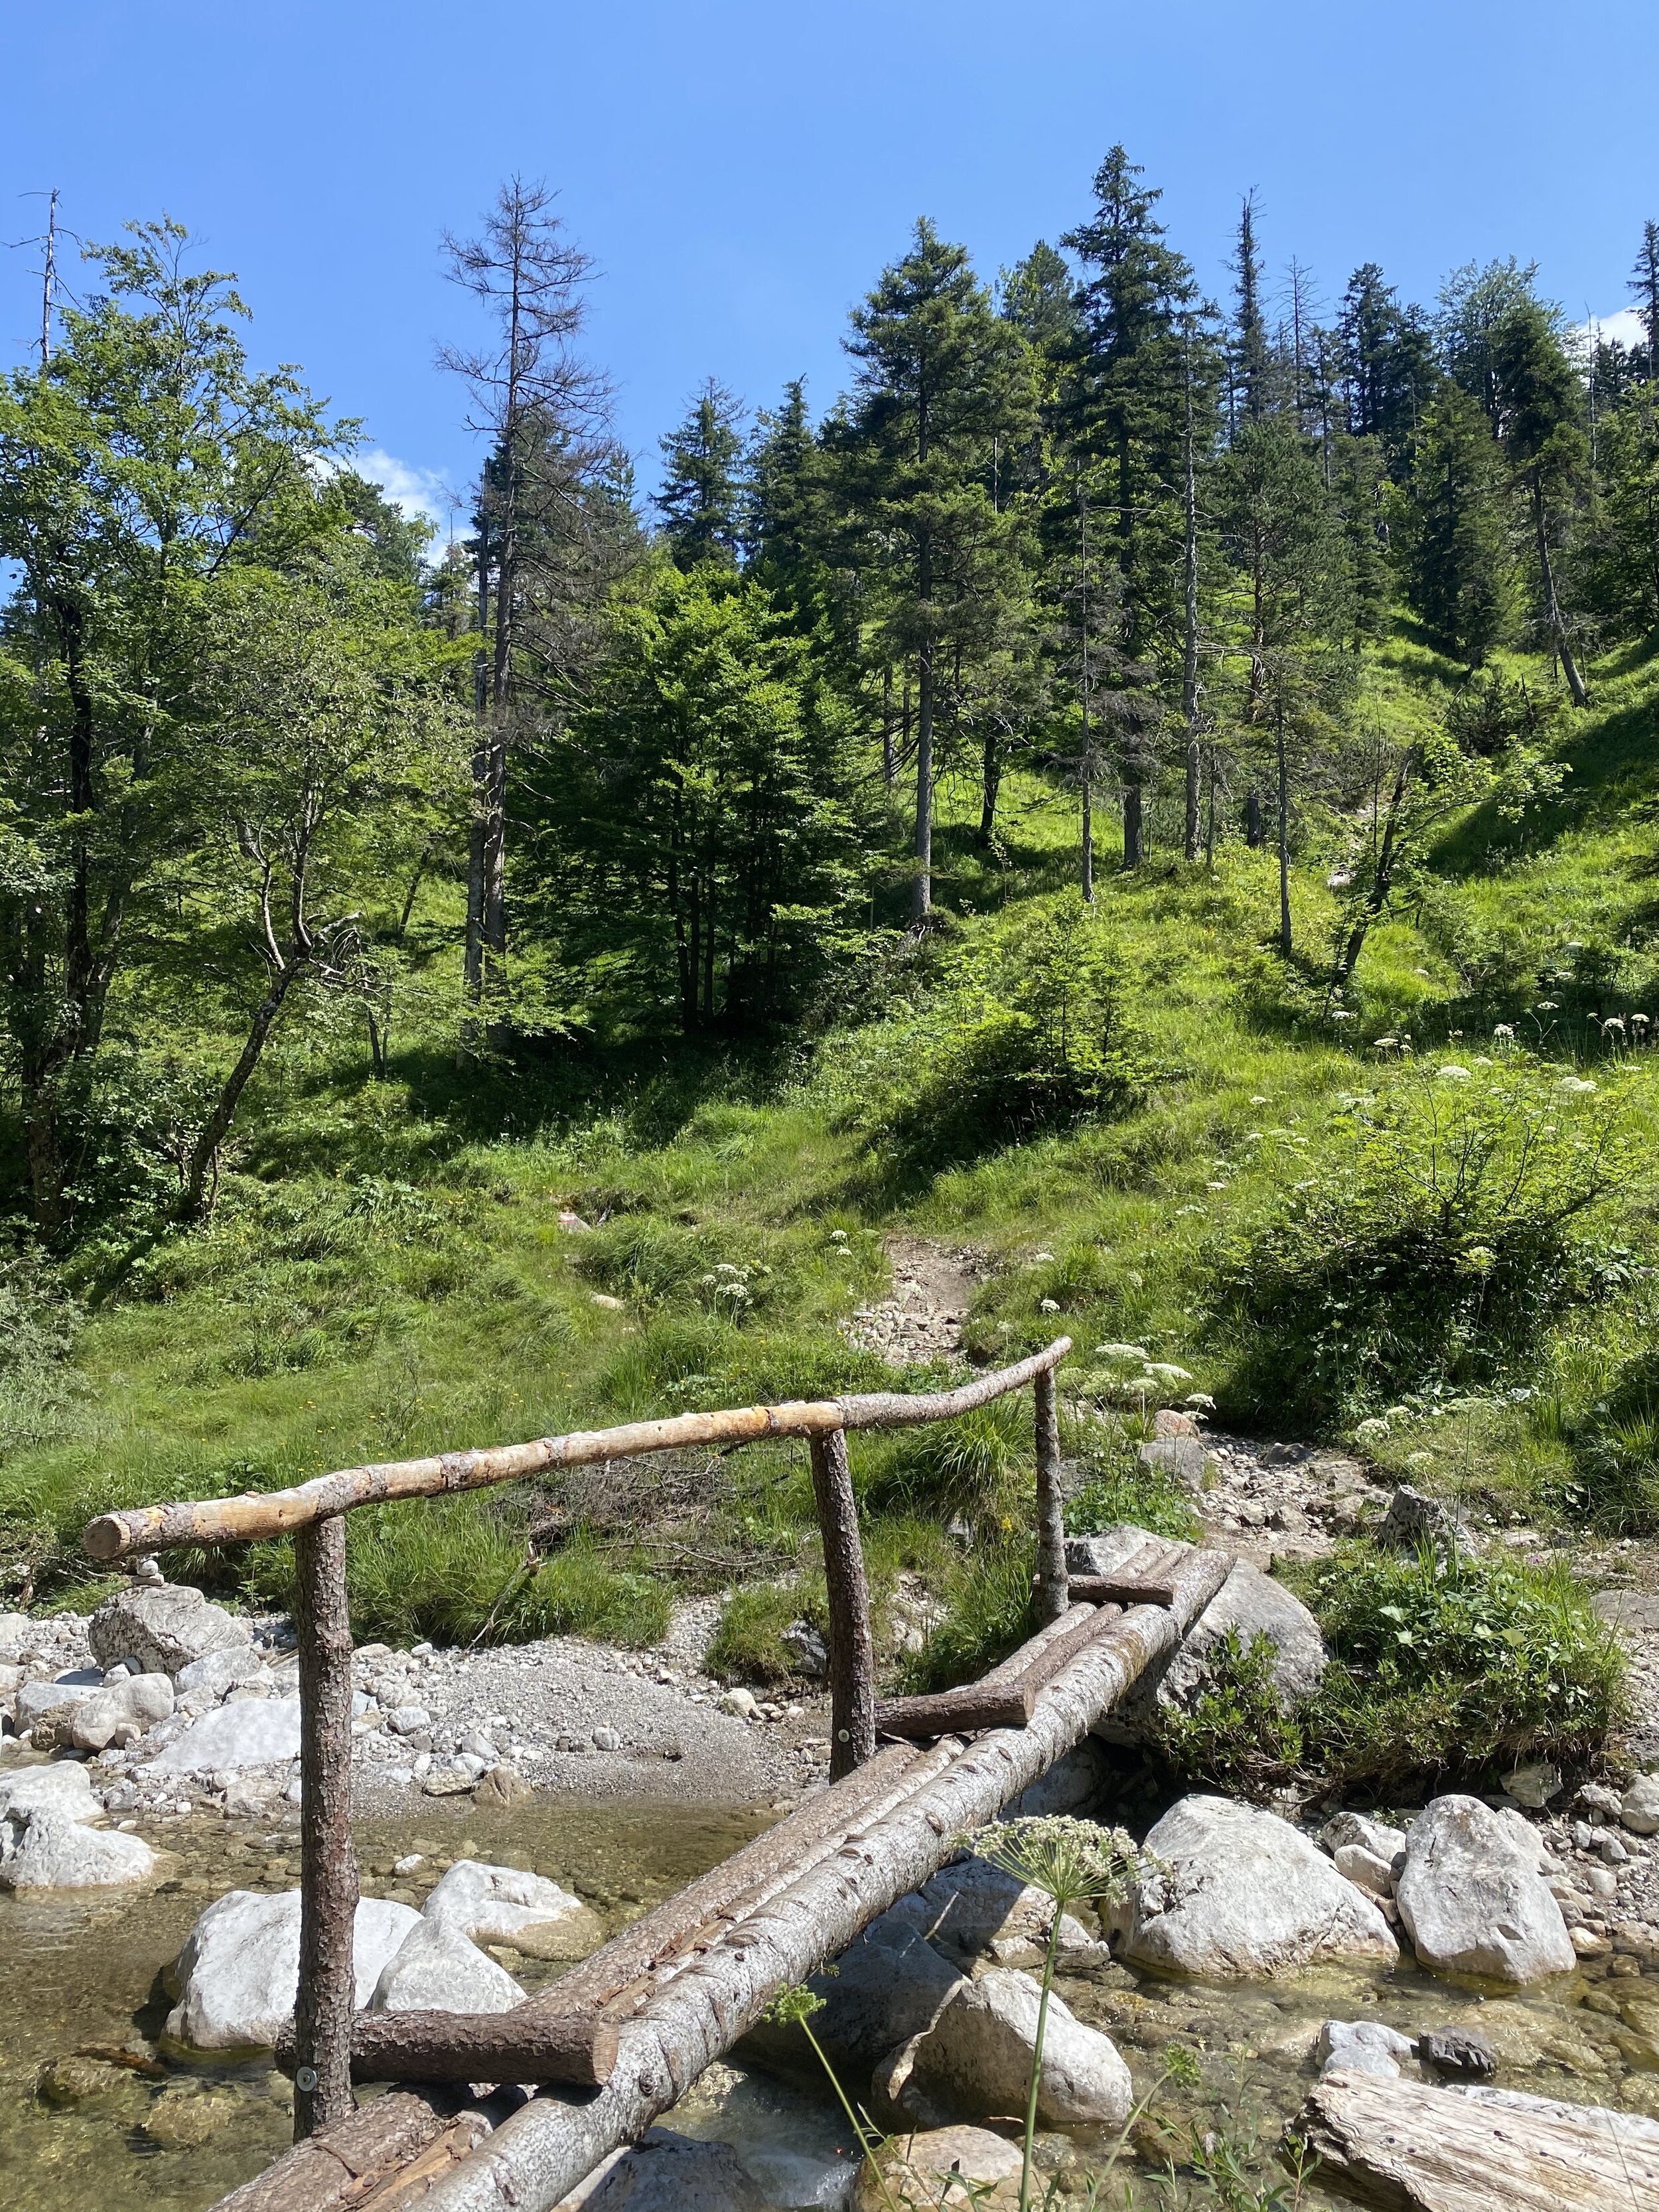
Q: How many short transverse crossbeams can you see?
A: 3